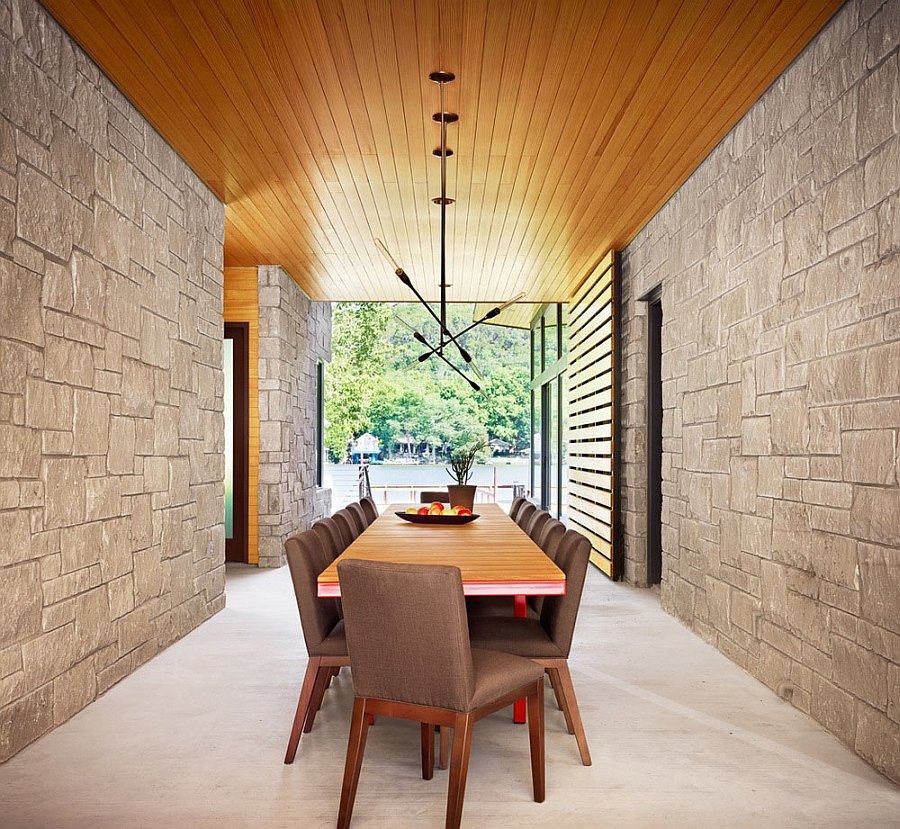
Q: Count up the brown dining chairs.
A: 12